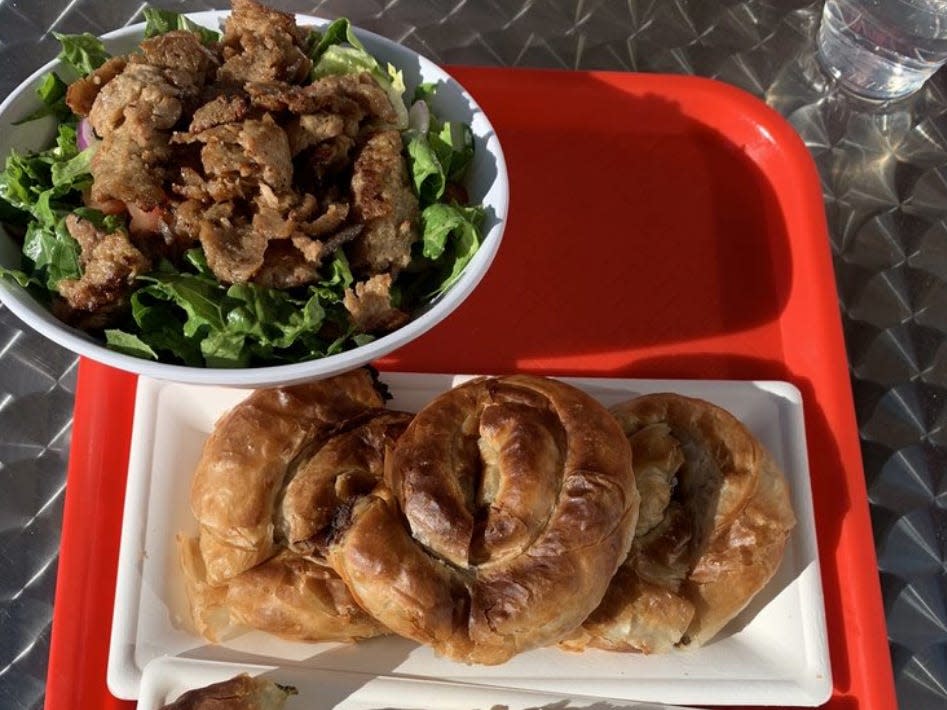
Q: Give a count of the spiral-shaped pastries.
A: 3